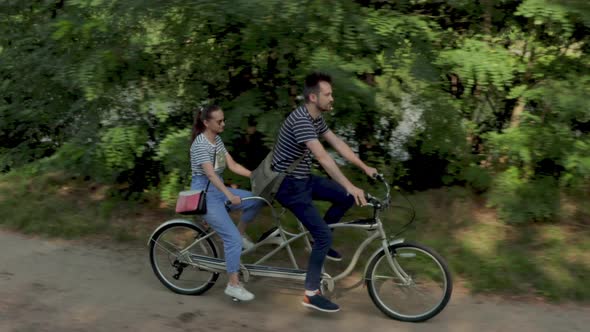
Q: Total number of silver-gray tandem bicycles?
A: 1